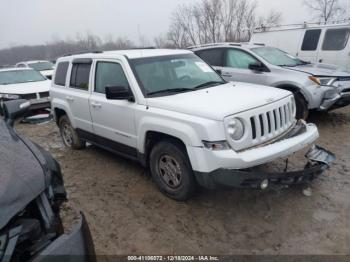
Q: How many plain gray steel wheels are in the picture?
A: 2